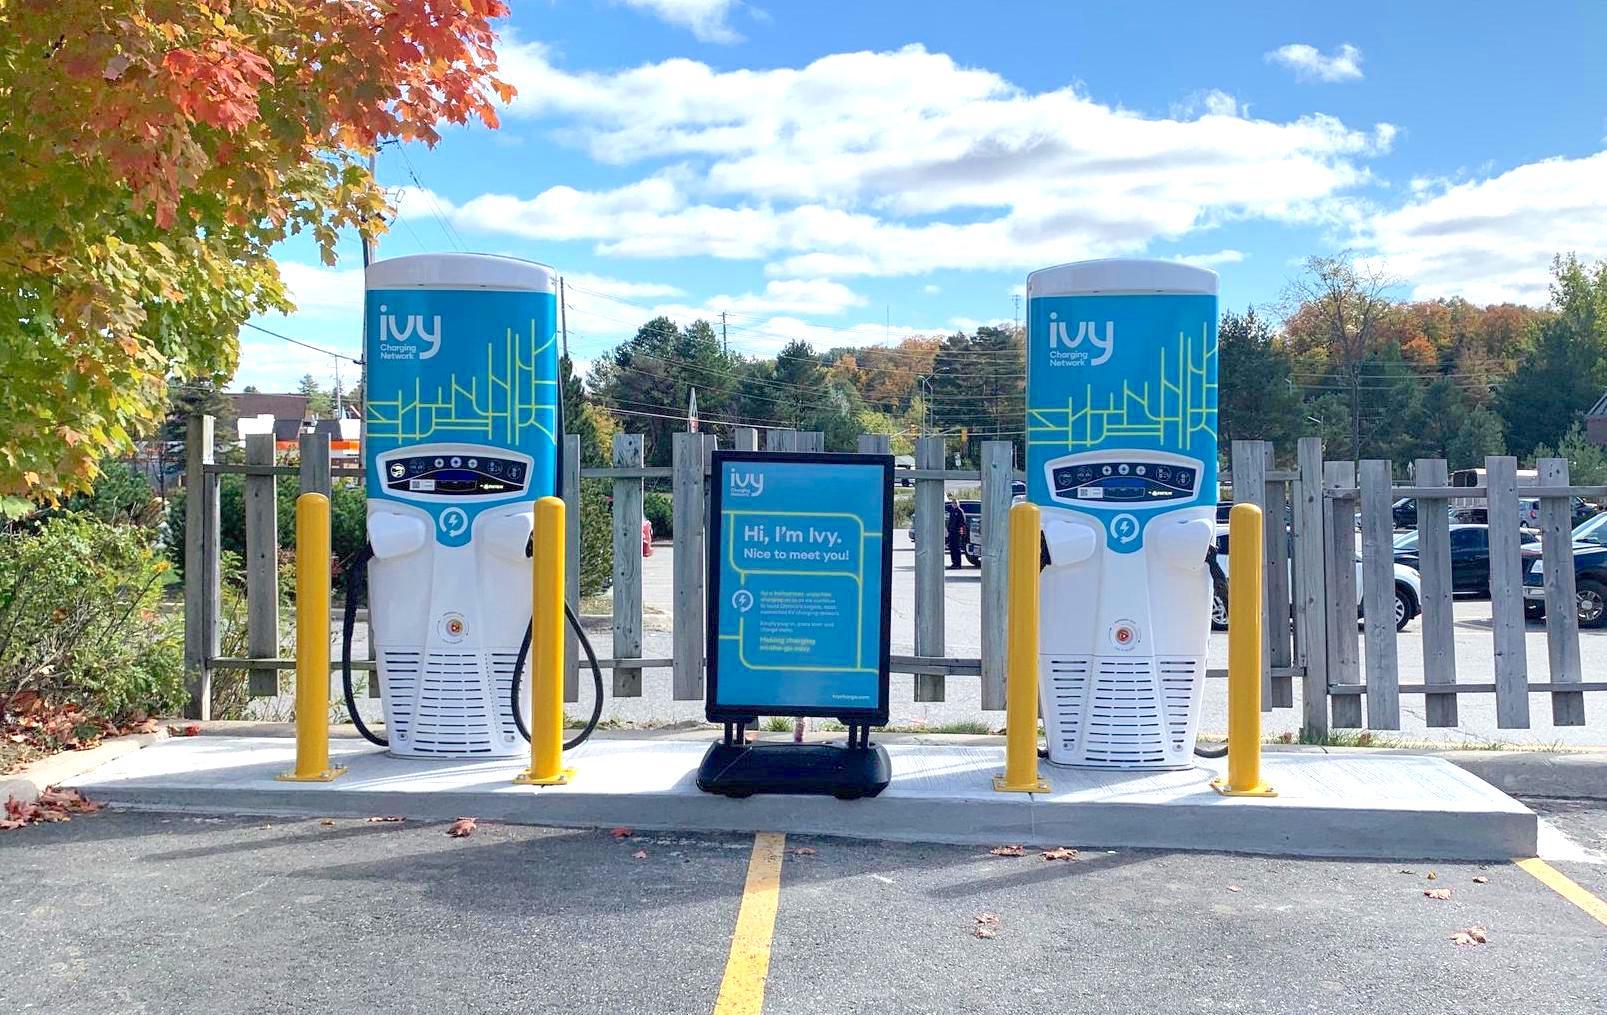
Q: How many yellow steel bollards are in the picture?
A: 4